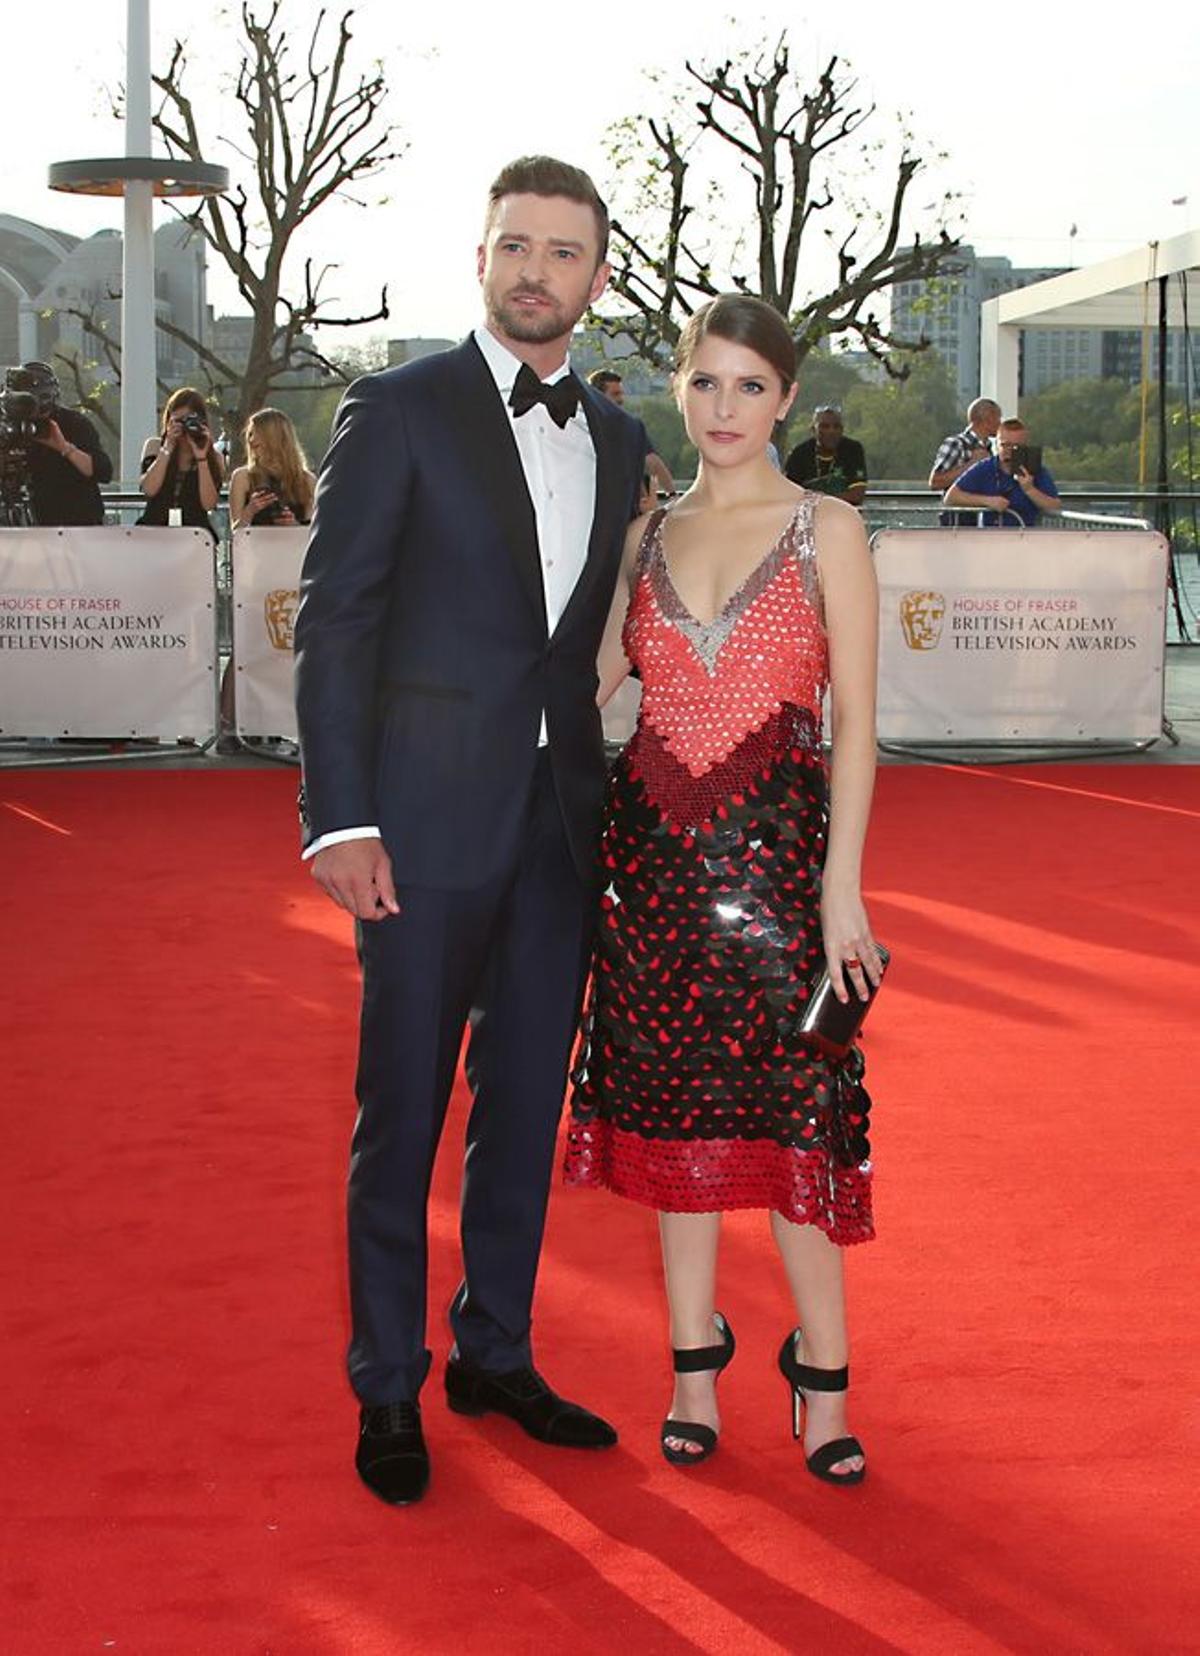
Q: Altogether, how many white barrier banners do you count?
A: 3